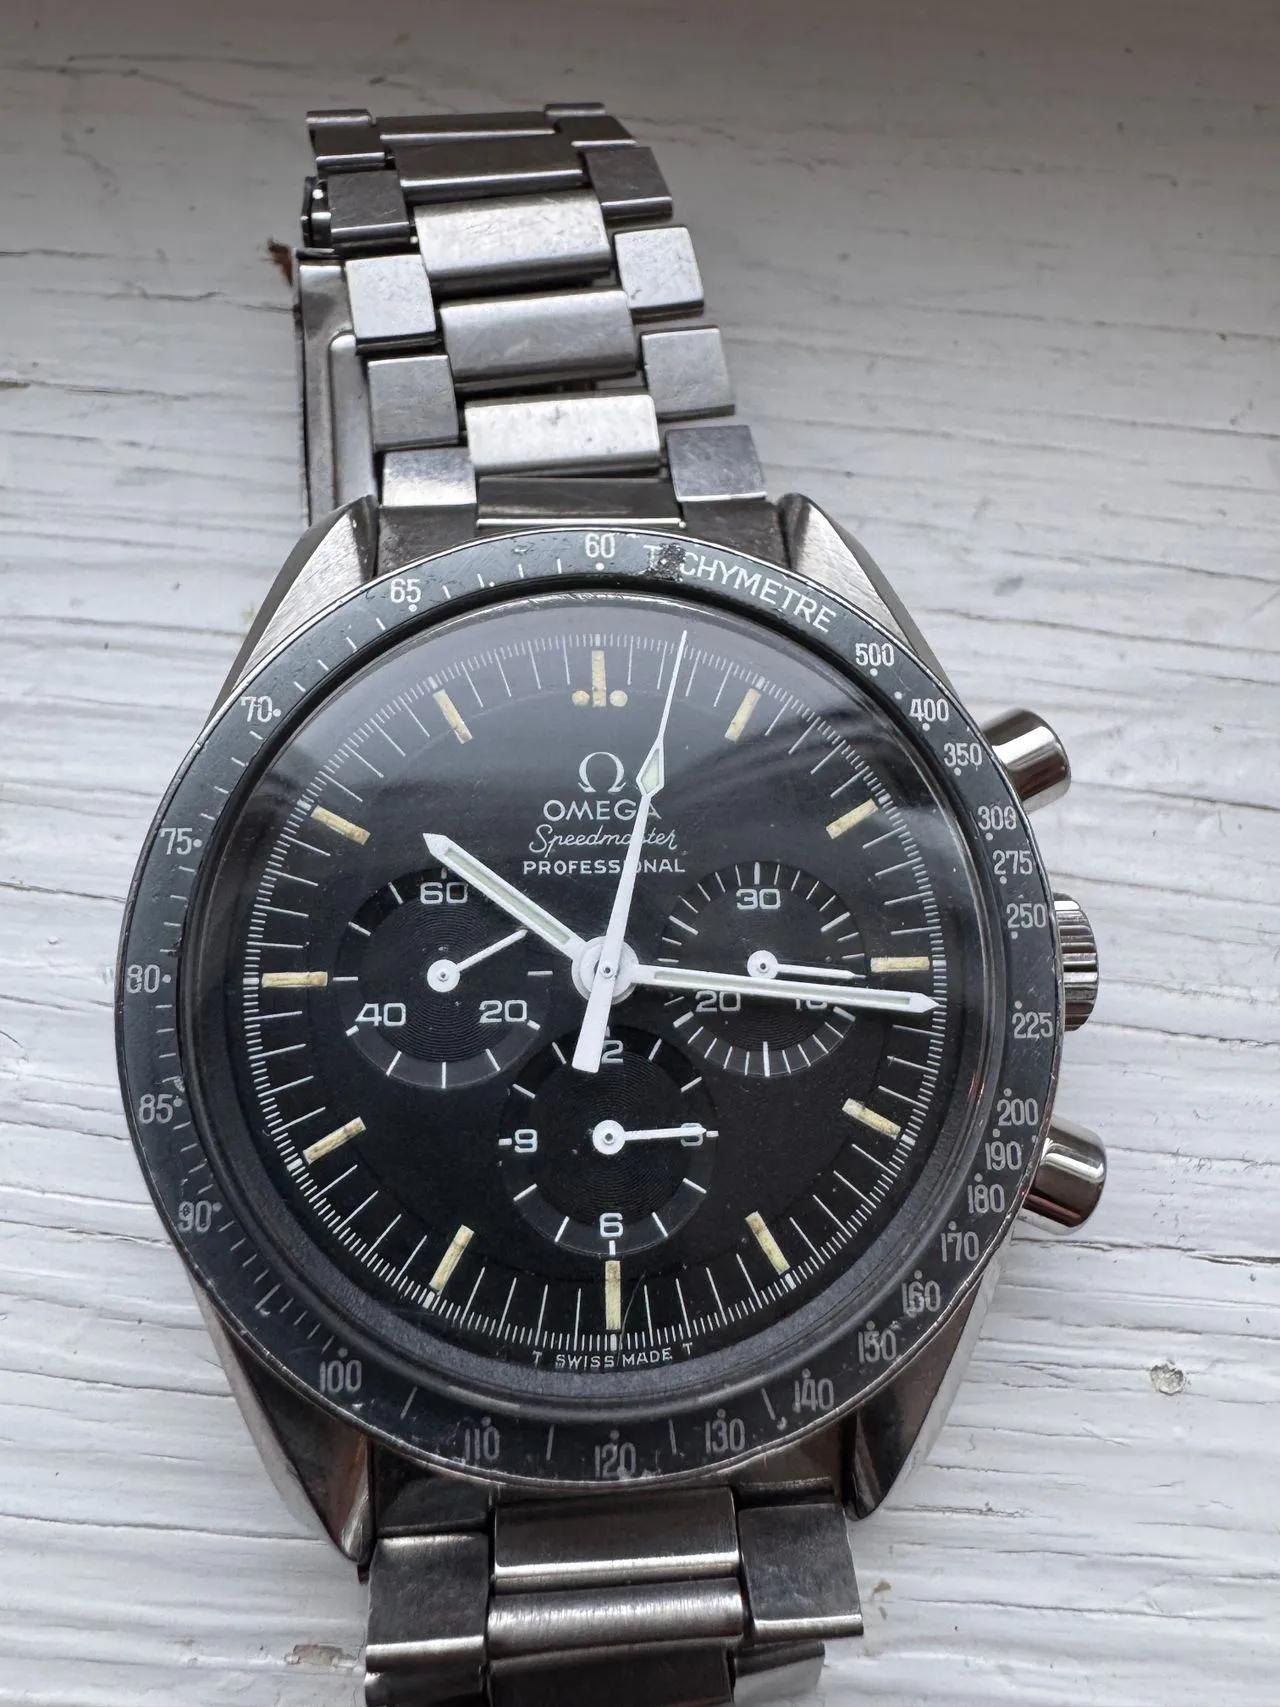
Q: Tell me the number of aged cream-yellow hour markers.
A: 12